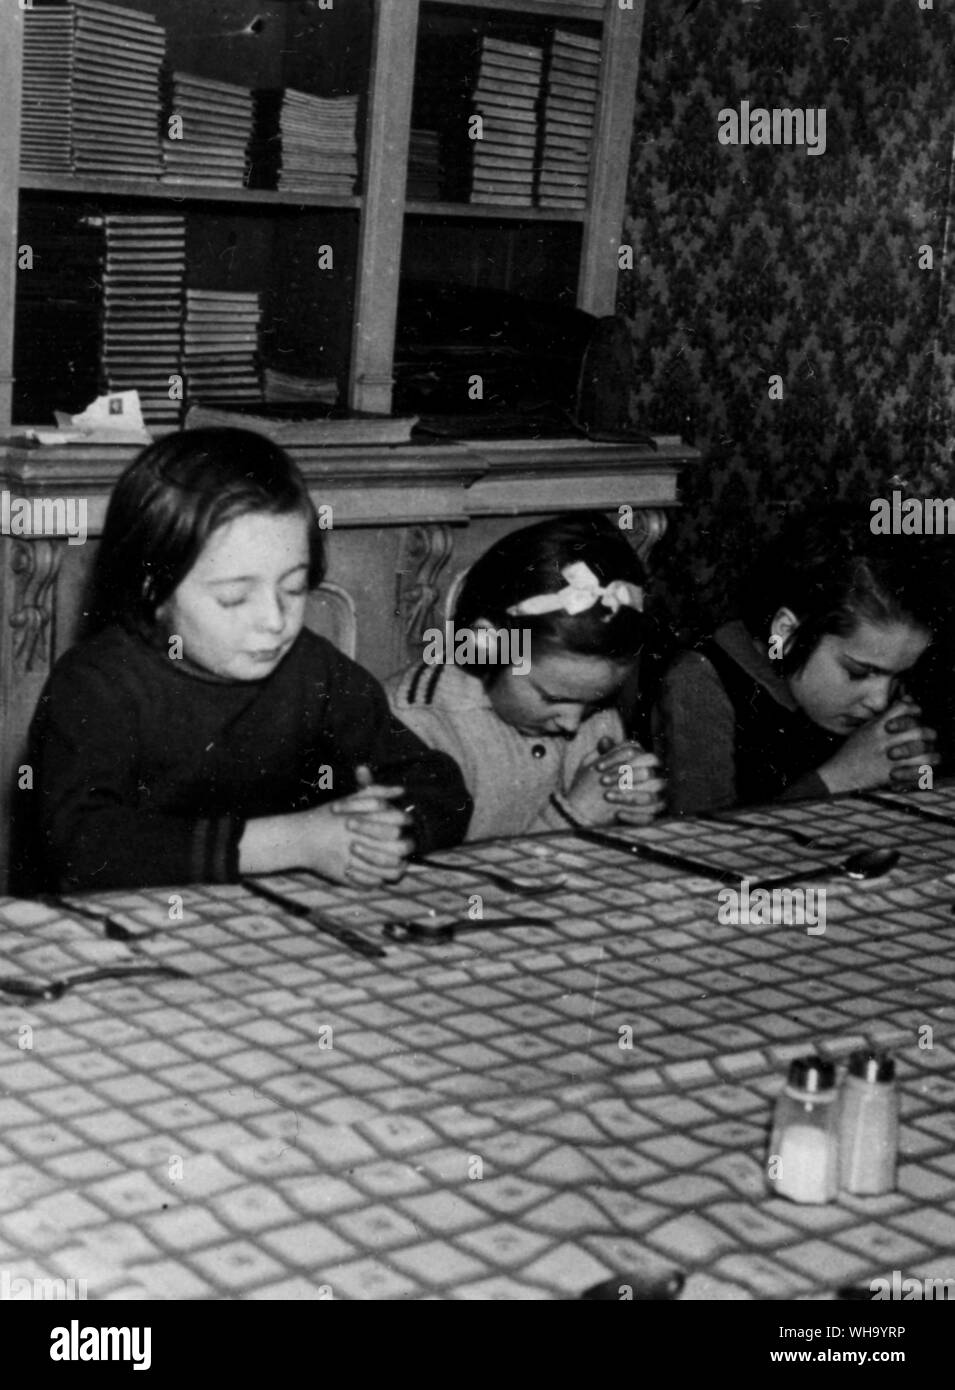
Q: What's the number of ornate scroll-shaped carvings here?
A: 3